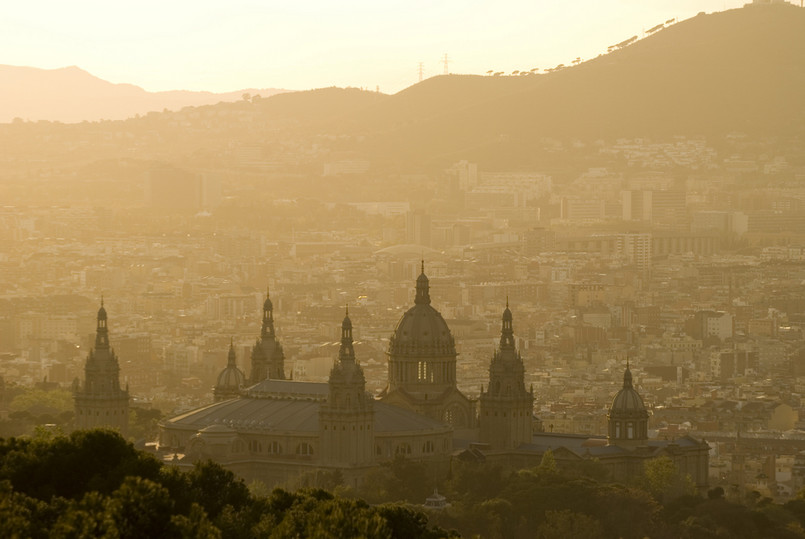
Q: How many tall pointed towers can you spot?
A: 4